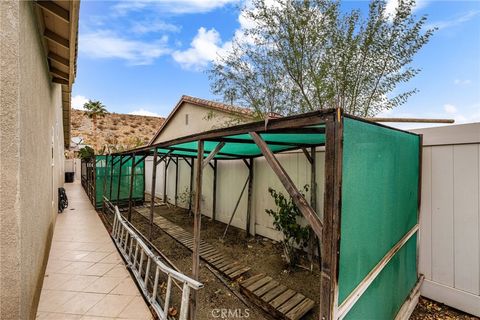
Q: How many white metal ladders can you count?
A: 1